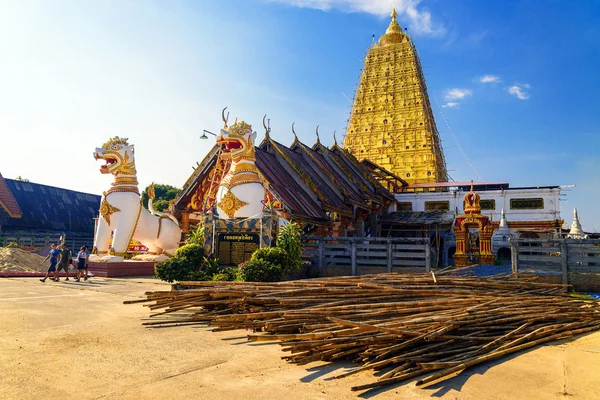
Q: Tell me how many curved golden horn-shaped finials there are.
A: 5